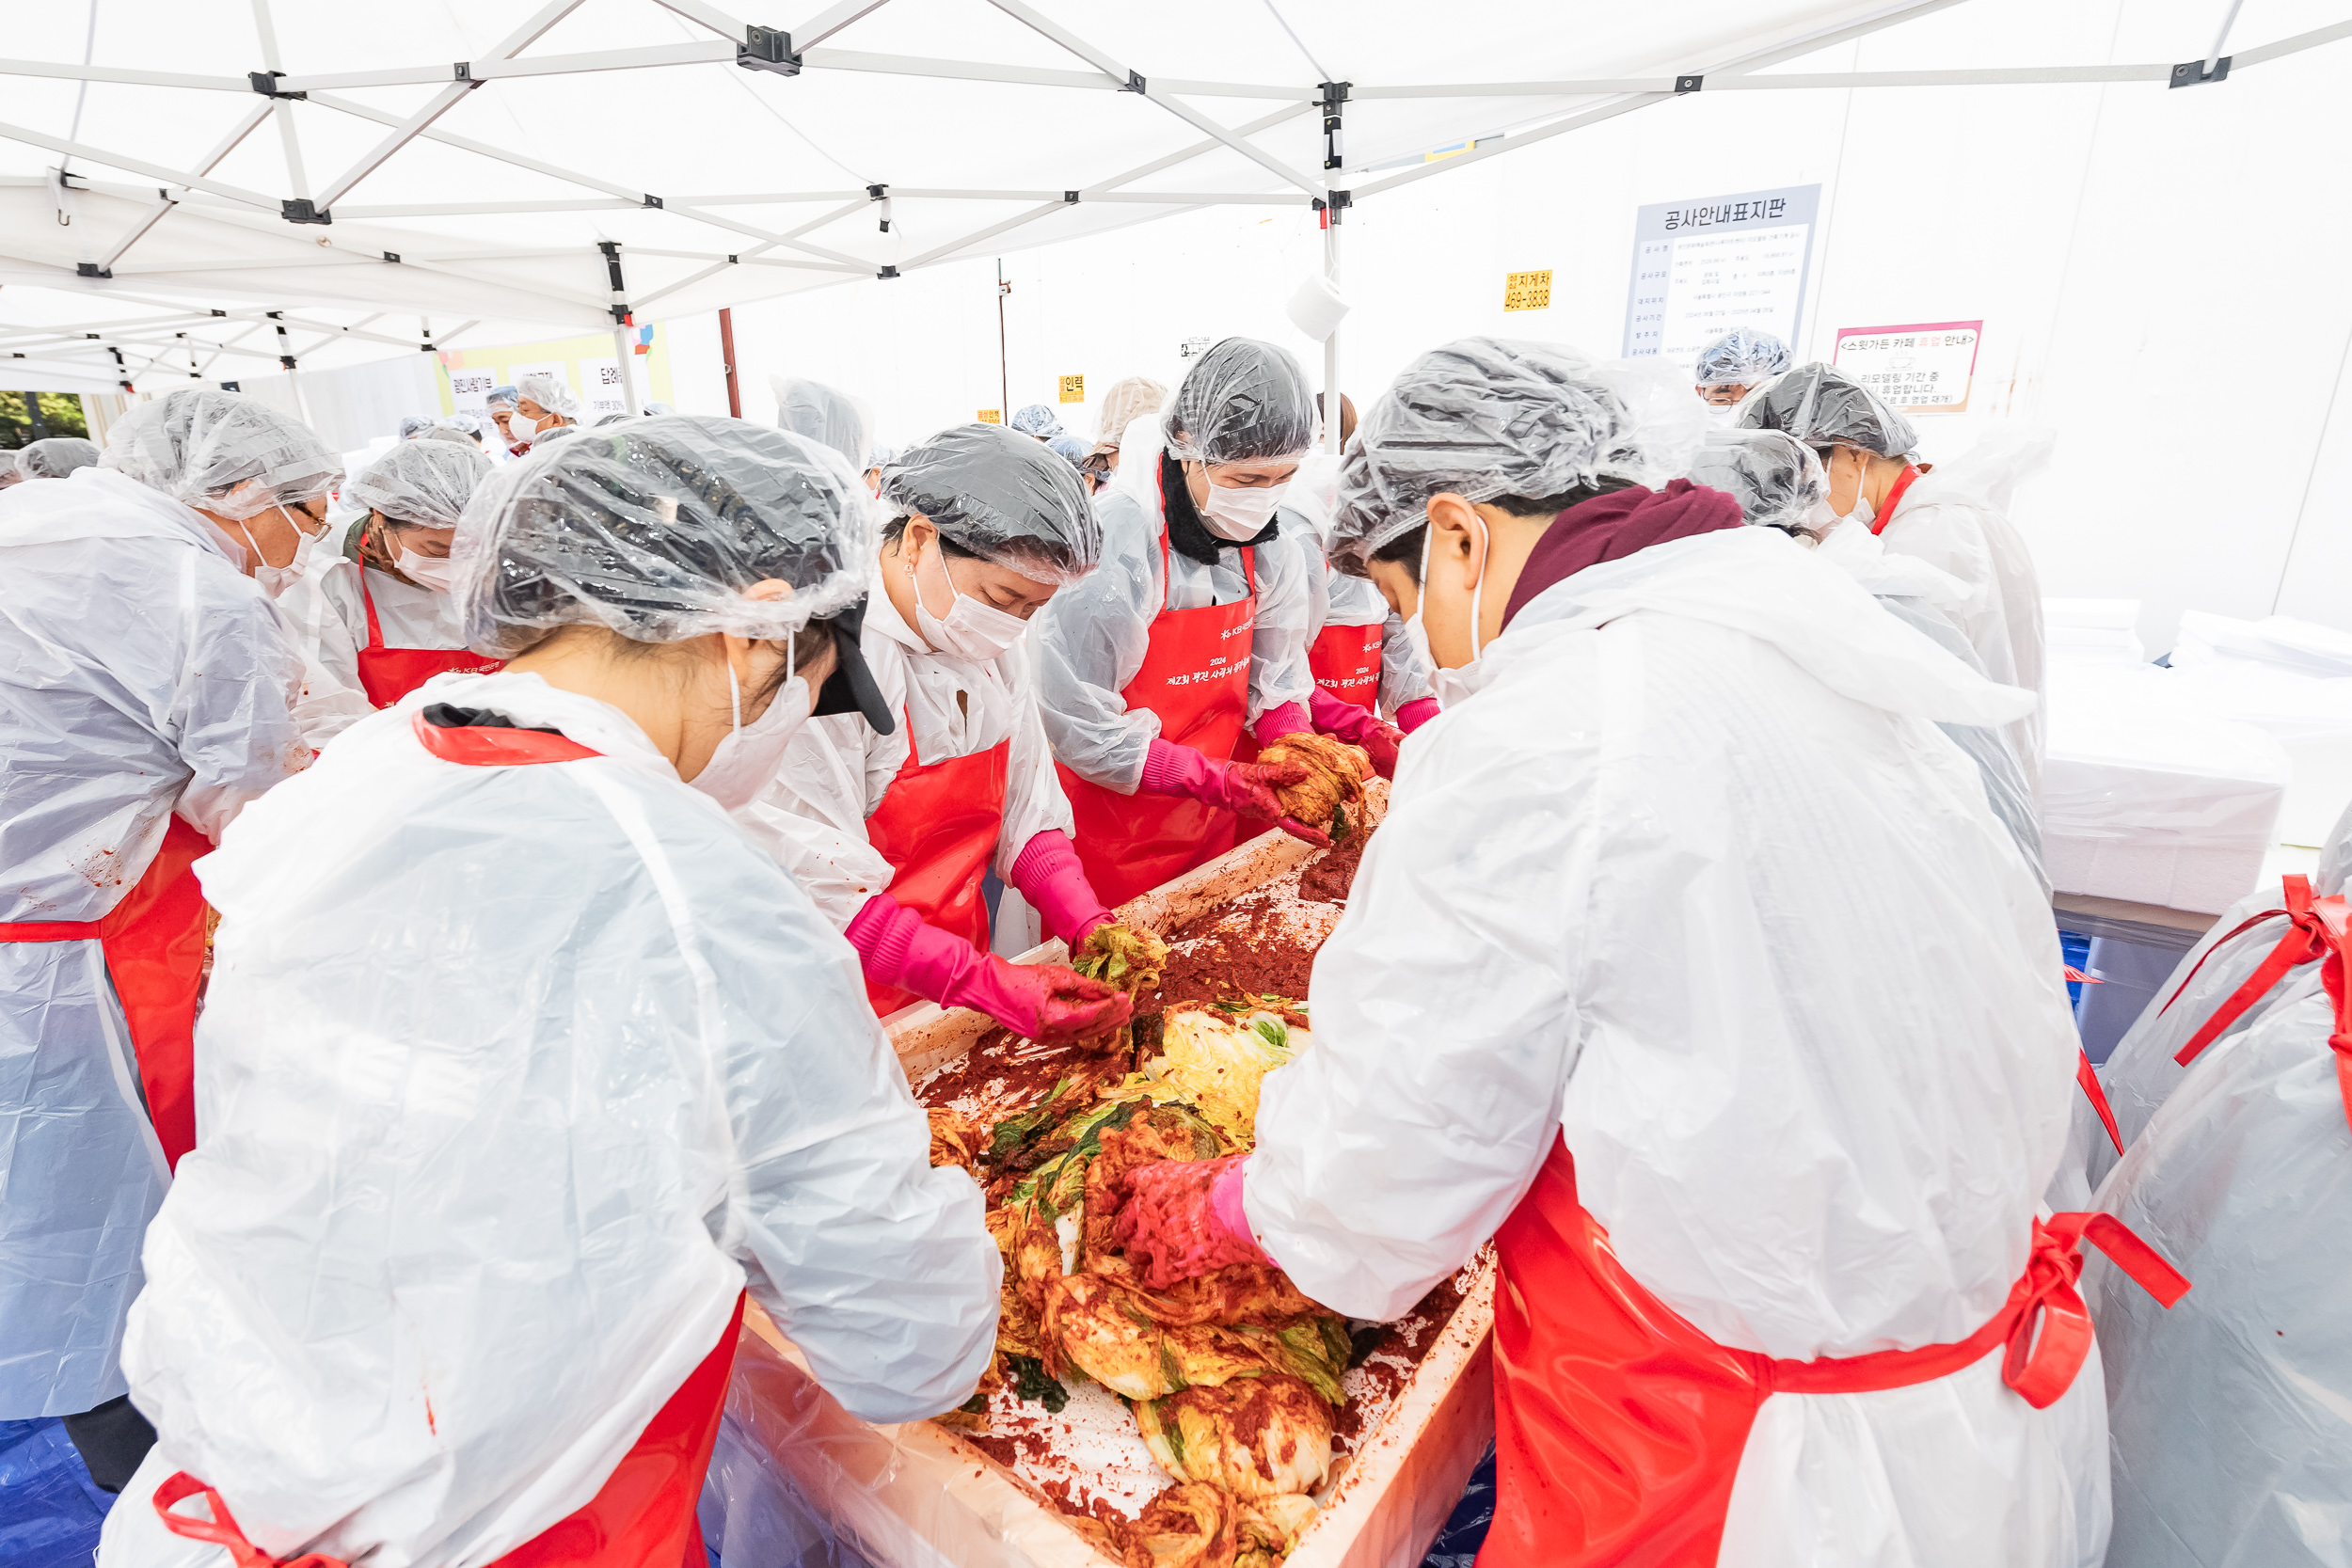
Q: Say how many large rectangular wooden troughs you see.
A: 1